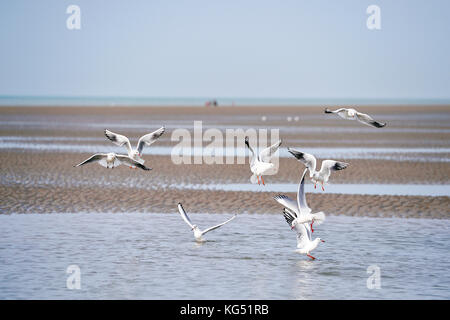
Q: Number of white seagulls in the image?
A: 8